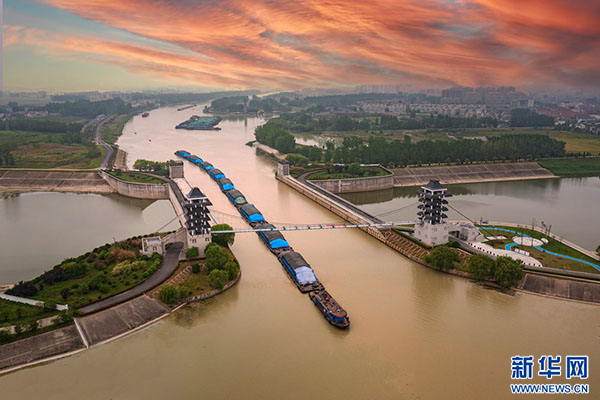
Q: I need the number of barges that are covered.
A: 9